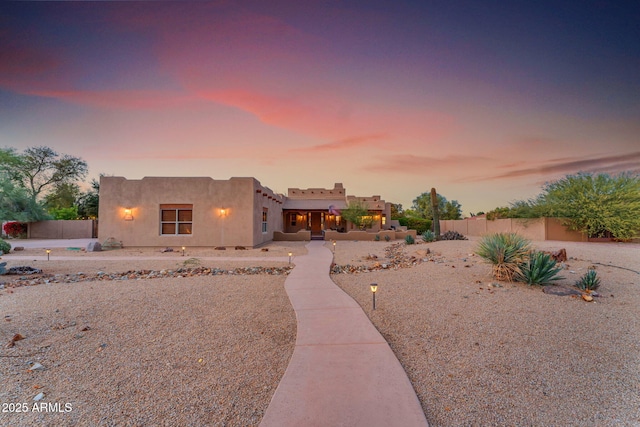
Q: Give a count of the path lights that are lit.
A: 5